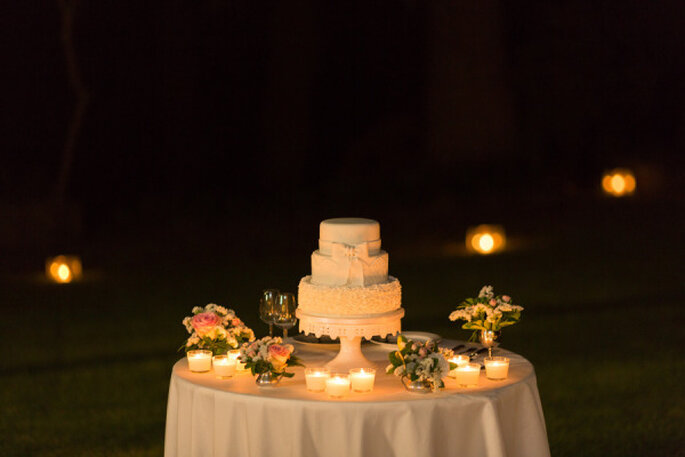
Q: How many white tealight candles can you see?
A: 9